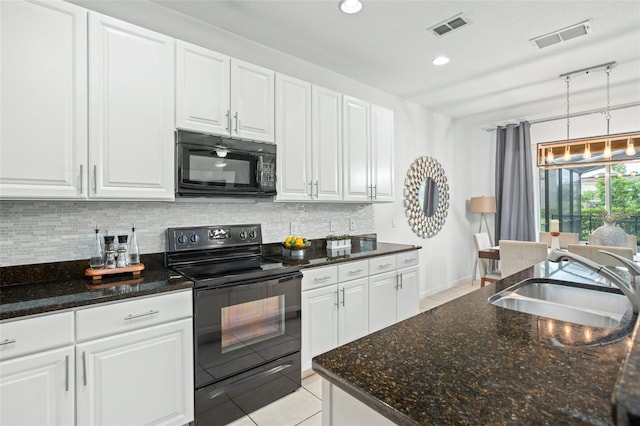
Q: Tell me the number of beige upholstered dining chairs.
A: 5